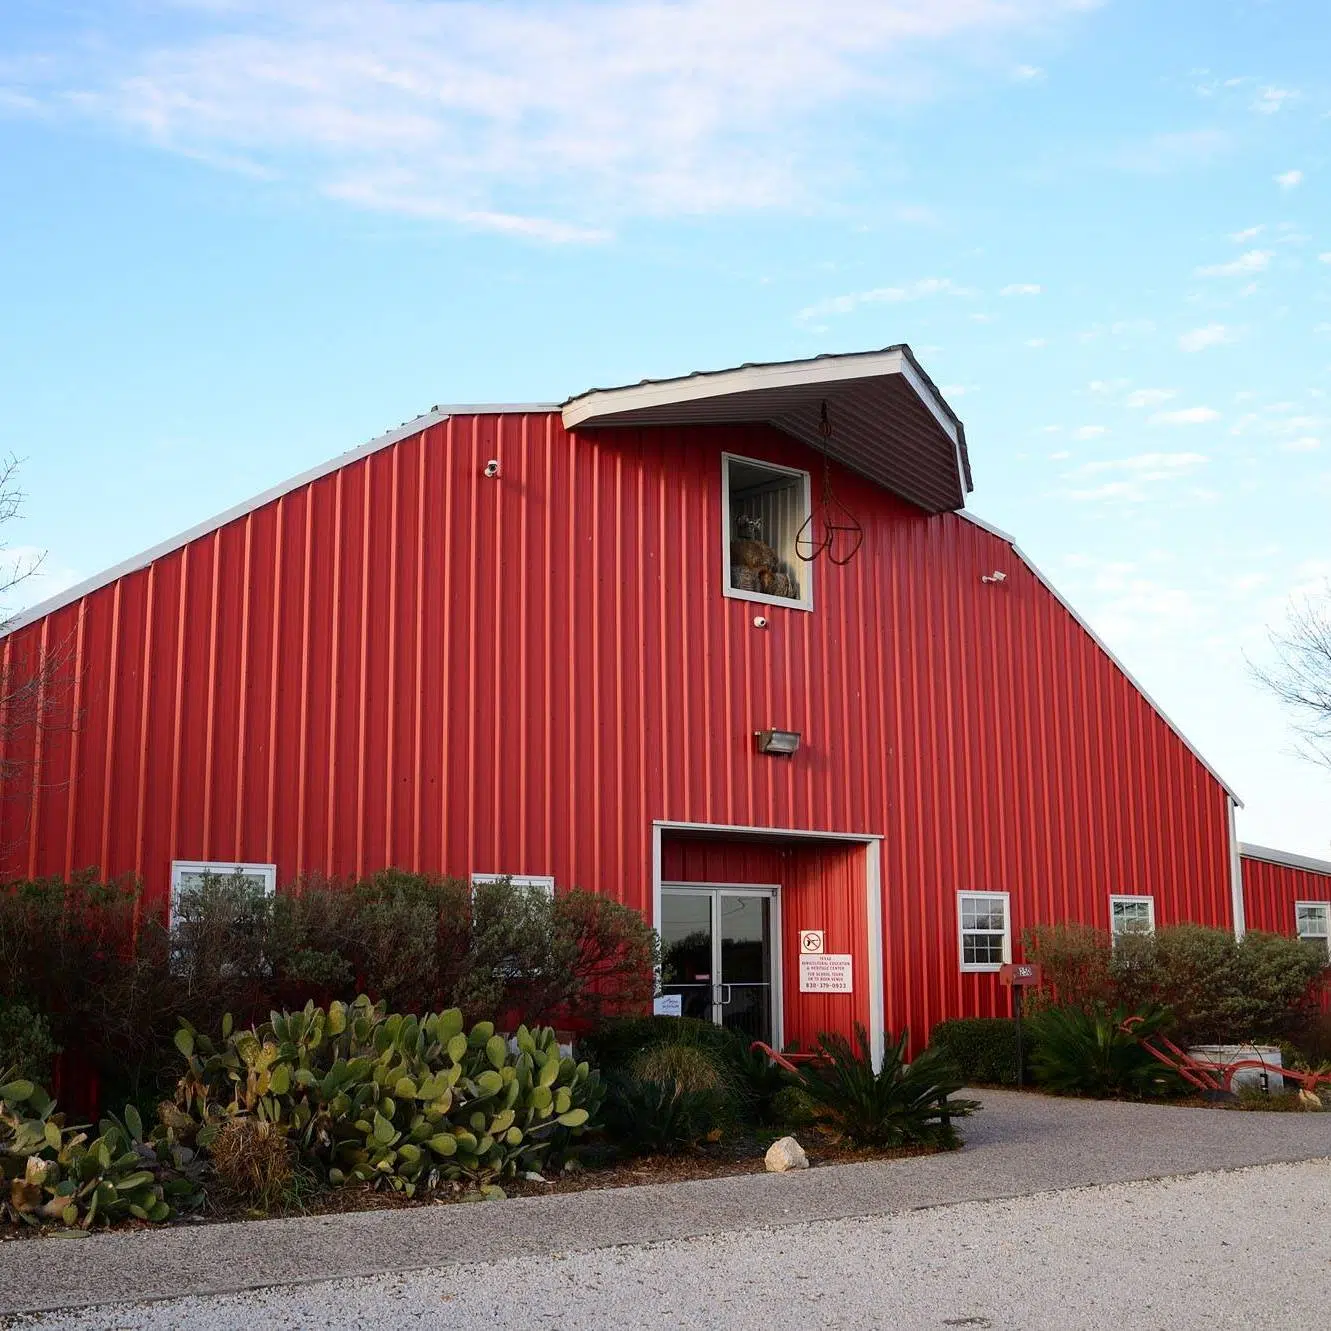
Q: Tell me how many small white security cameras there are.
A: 3